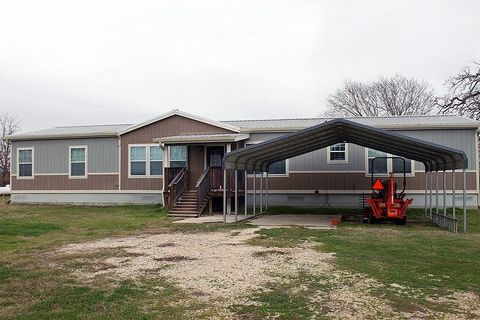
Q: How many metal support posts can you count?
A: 12